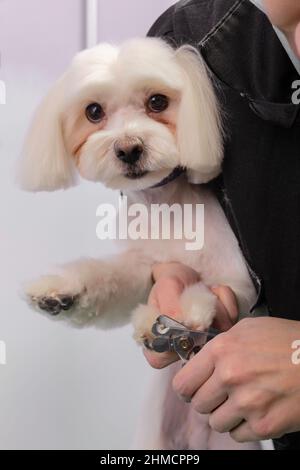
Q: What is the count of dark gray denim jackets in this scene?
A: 1